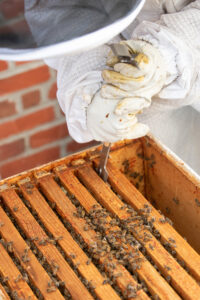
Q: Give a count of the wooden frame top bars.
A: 8